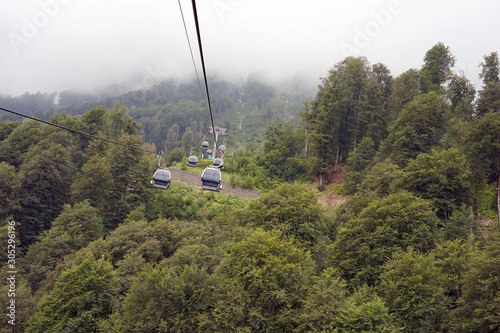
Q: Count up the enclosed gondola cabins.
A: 7